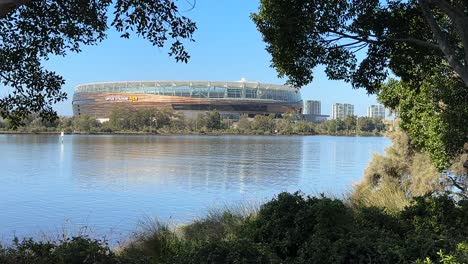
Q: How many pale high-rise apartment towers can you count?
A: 3